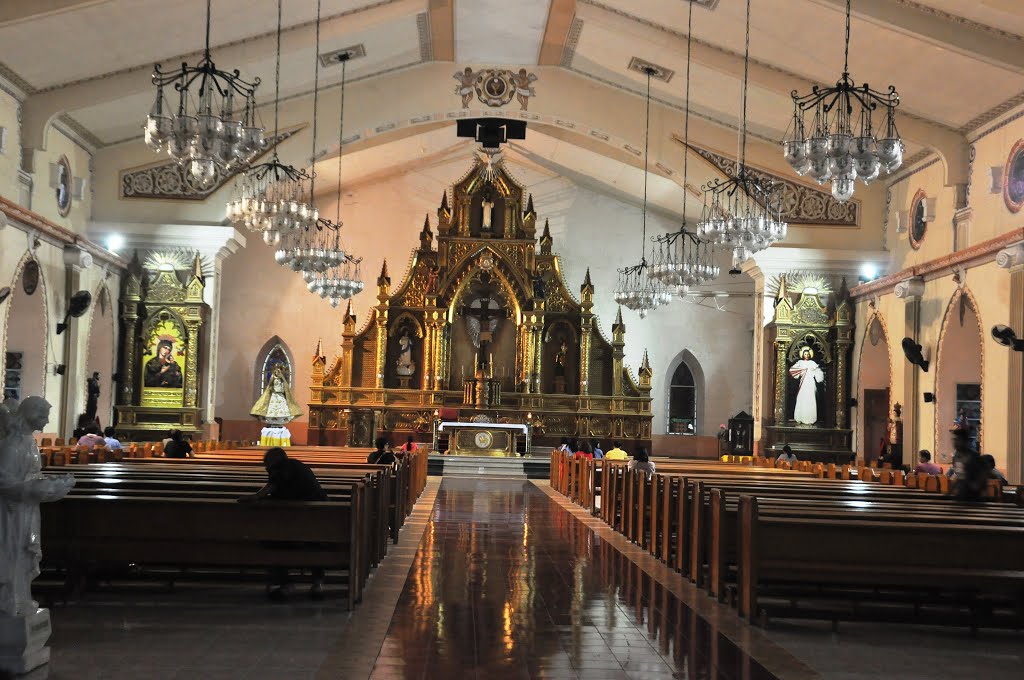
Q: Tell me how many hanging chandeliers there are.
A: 8